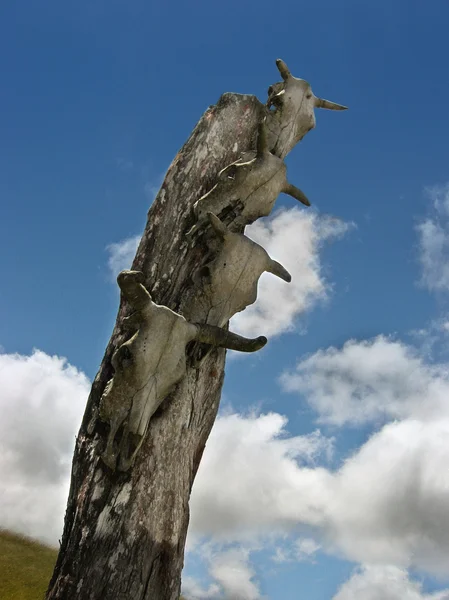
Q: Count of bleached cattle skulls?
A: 4